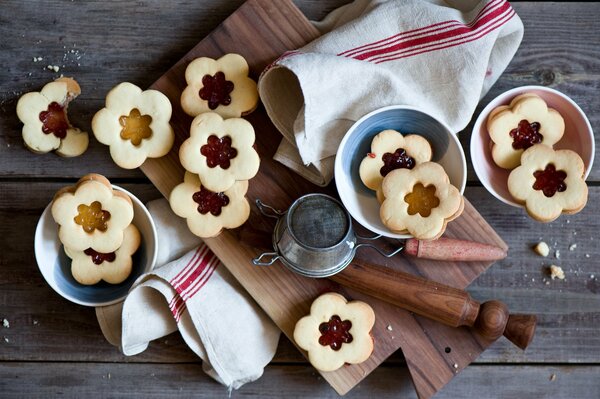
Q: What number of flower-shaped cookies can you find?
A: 12